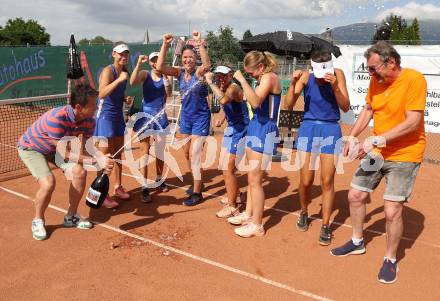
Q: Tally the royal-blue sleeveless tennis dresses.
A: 6